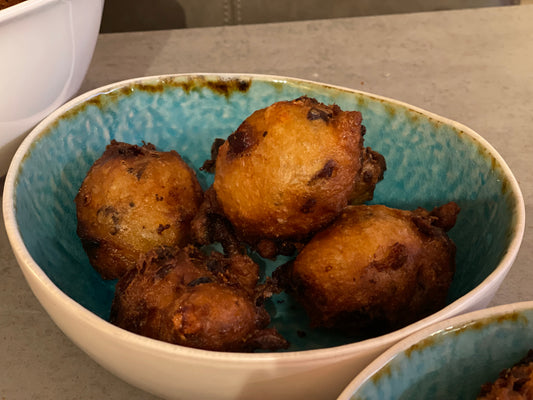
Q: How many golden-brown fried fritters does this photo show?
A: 4